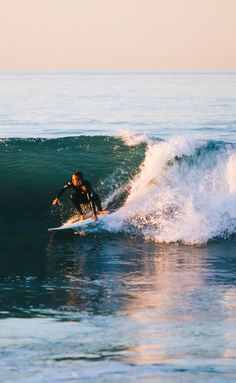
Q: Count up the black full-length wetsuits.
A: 1